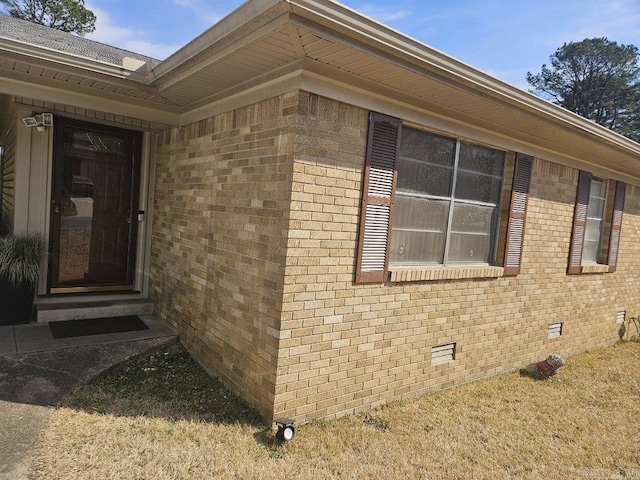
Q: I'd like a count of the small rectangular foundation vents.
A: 3